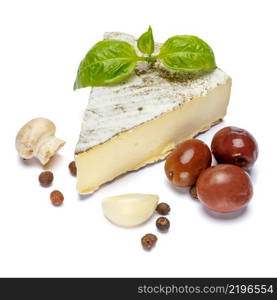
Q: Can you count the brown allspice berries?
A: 7